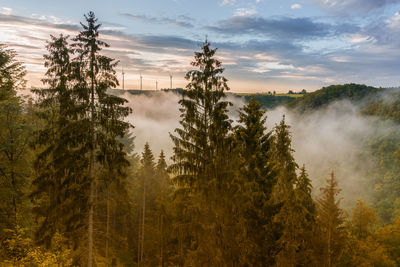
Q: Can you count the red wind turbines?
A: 0